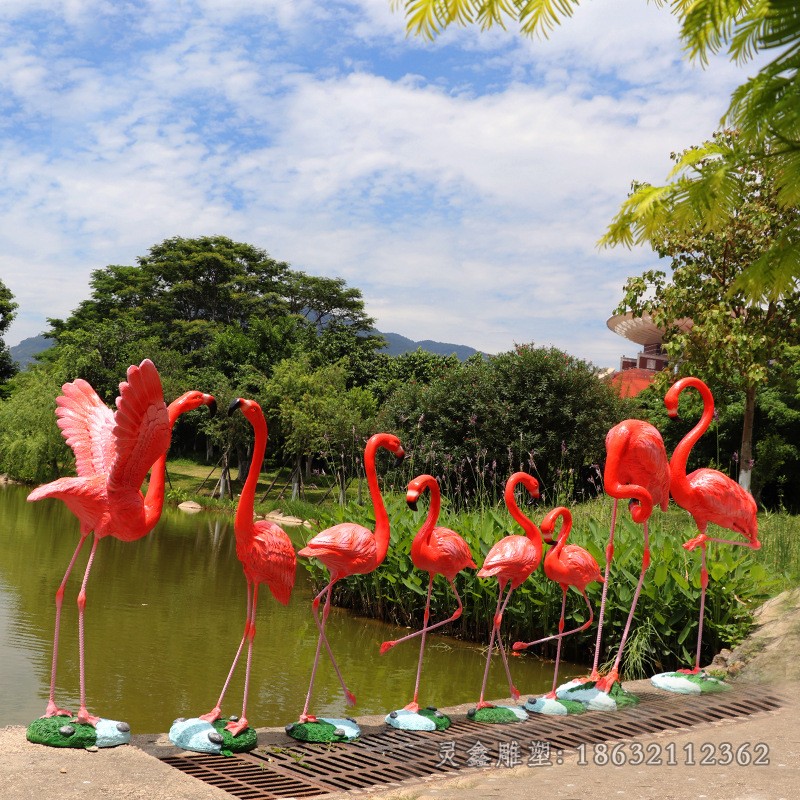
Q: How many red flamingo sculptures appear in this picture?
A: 8